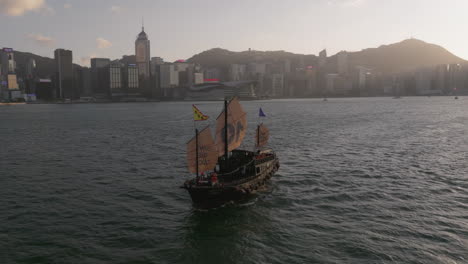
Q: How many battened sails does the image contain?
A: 3